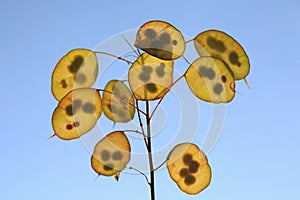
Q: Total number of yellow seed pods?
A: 9